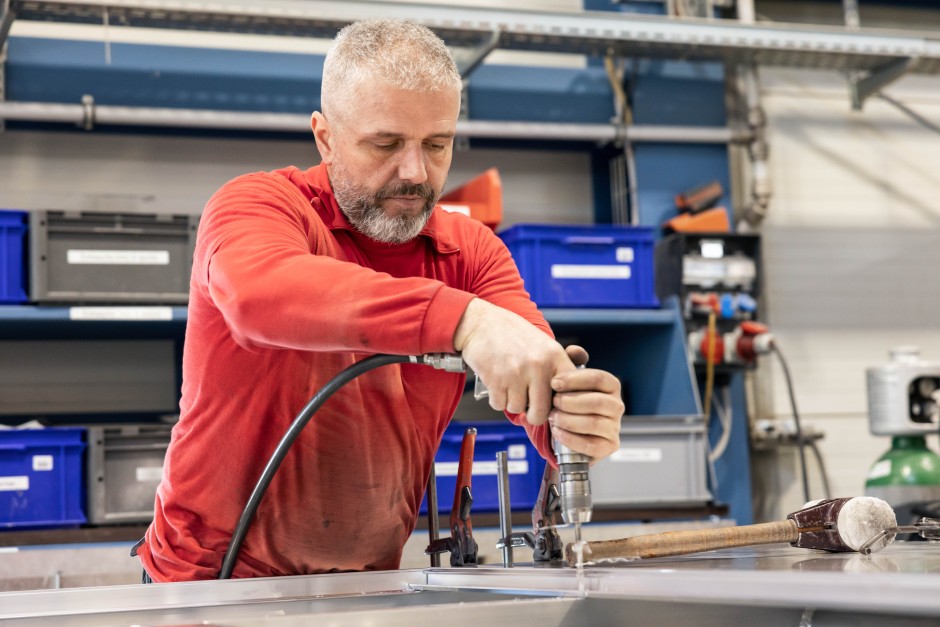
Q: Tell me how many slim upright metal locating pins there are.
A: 2